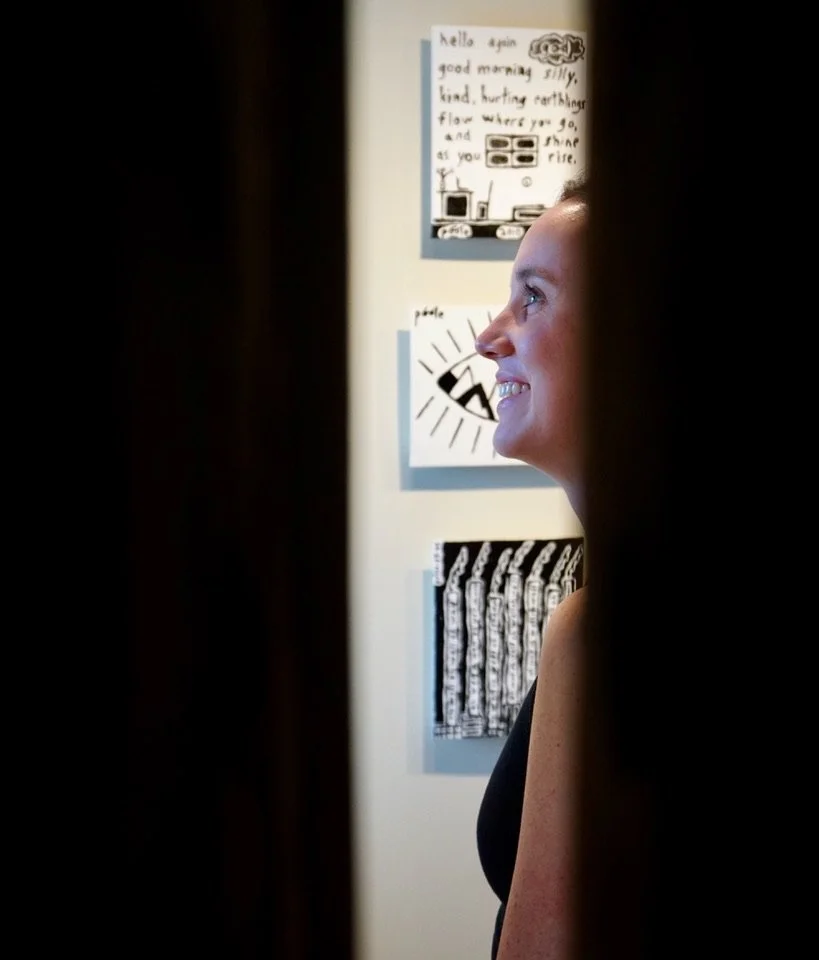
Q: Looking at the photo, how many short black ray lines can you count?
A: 10